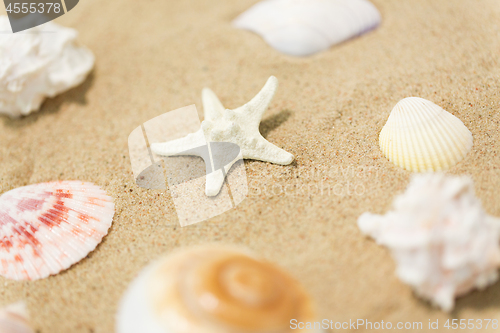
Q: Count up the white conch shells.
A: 2